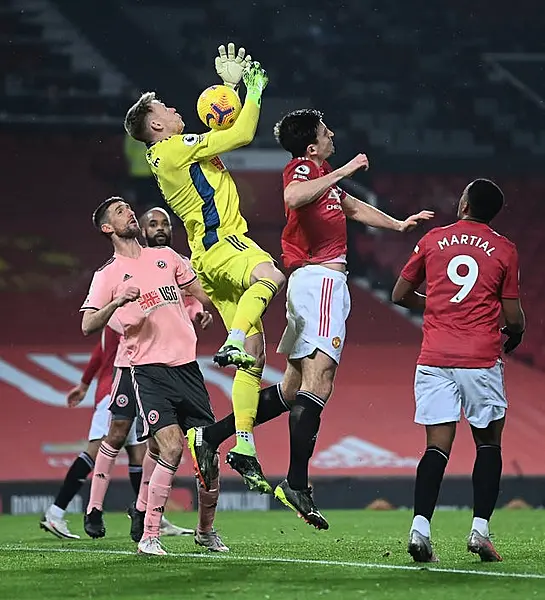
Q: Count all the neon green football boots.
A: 2